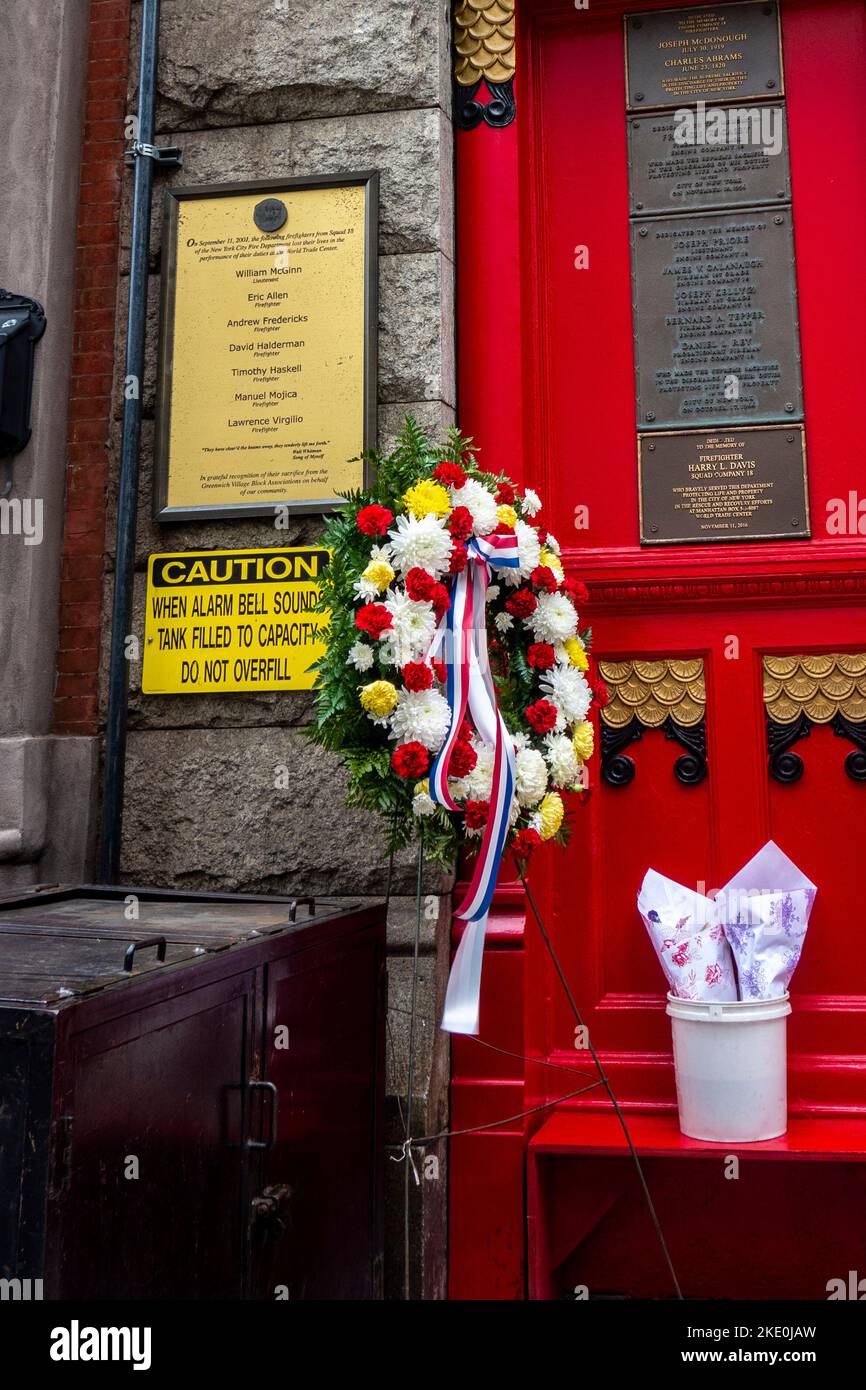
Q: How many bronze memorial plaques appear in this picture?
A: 4